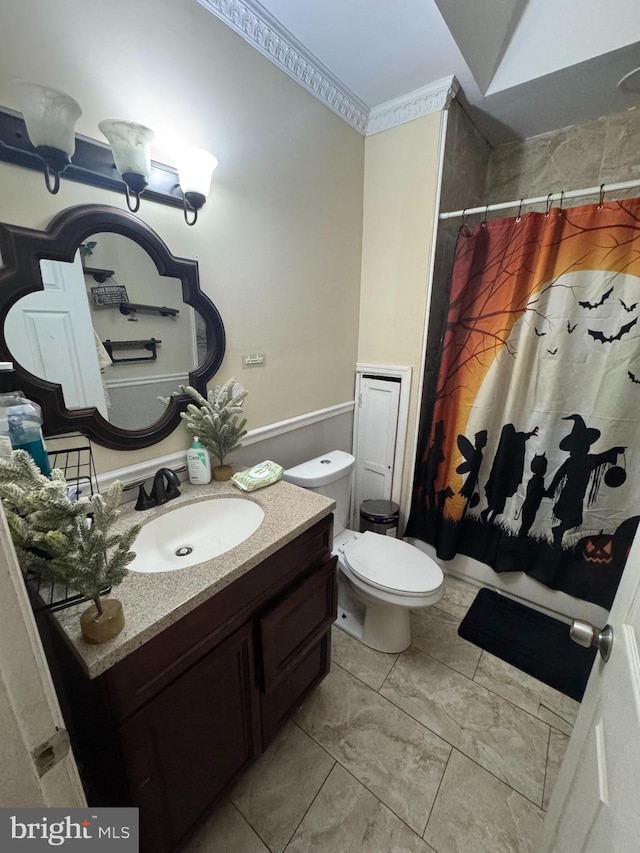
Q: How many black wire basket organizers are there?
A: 1